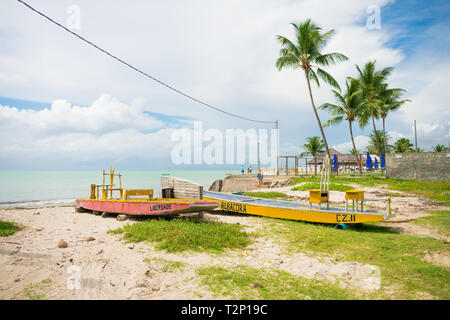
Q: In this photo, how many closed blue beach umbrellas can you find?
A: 4